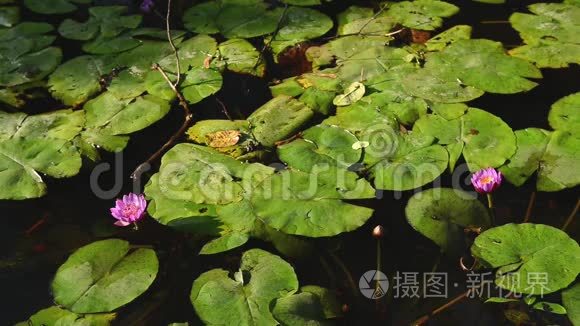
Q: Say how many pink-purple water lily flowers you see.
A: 2